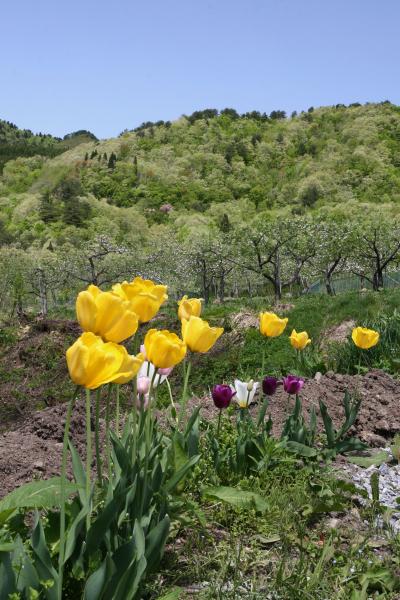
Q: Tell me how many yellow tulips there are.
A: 10